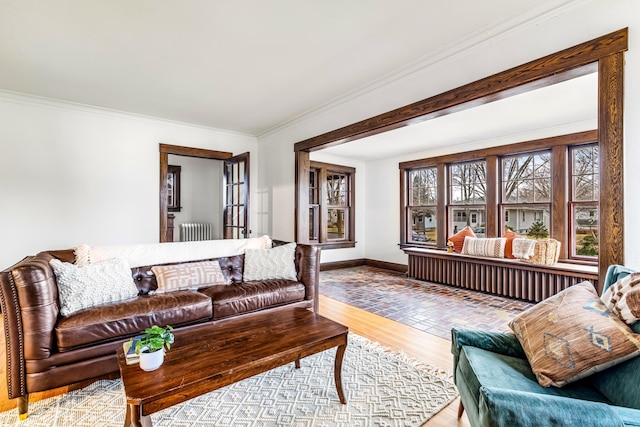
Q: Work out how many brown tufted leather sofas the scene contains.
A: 1